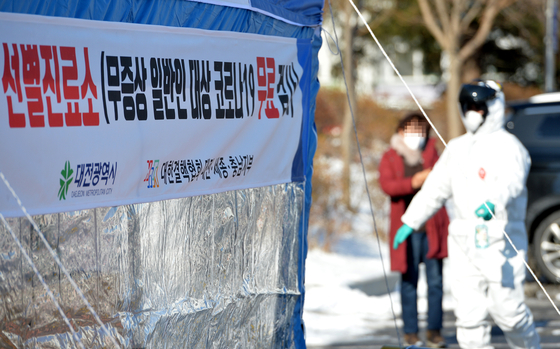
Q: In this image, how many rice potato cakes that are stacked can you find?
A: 0